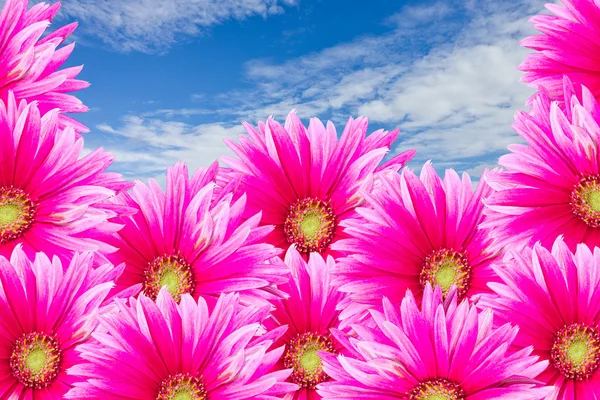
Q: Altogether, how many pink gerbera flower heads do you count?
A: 12